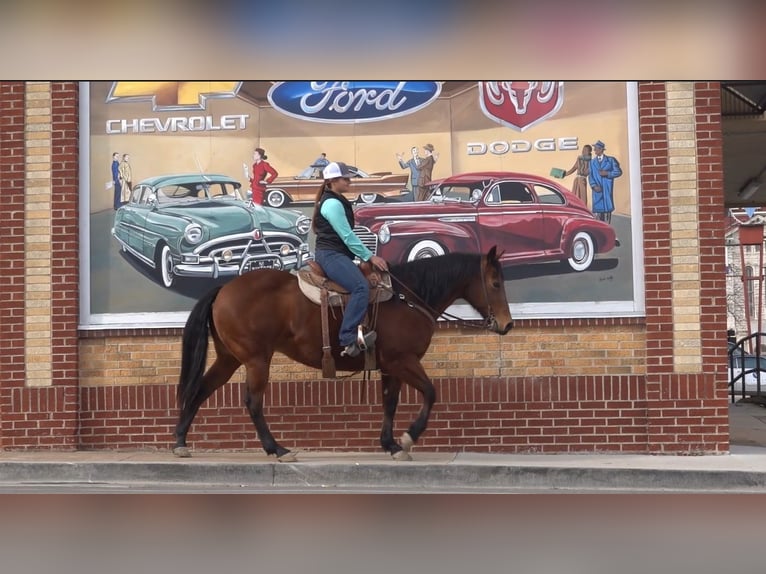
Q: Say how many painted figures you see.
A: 8